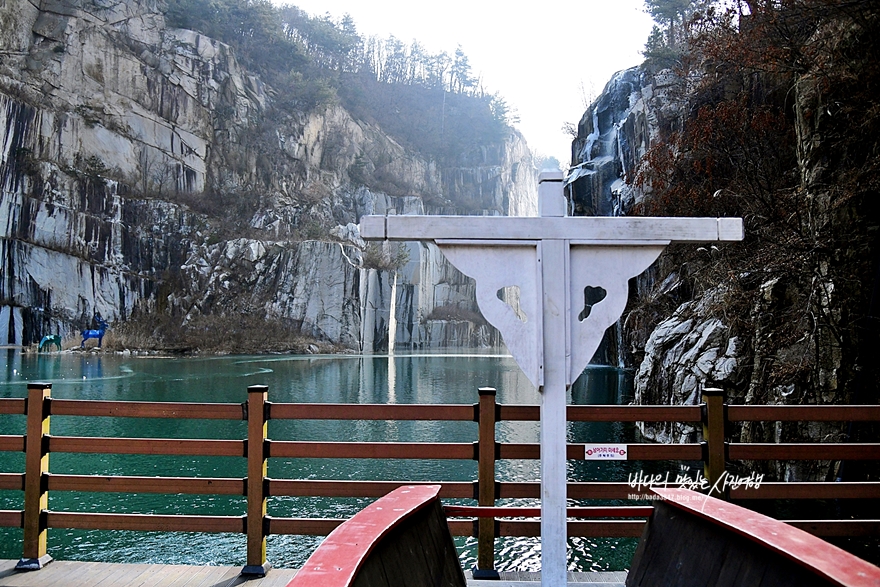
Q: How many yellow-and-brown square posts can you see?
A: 4